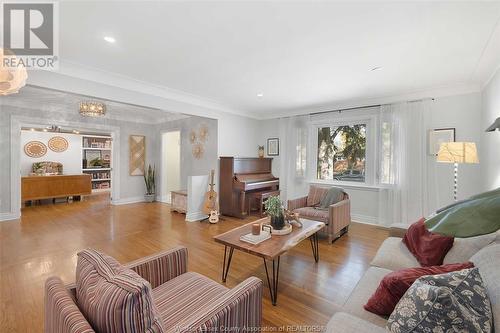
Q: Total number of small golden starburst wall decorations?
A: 3